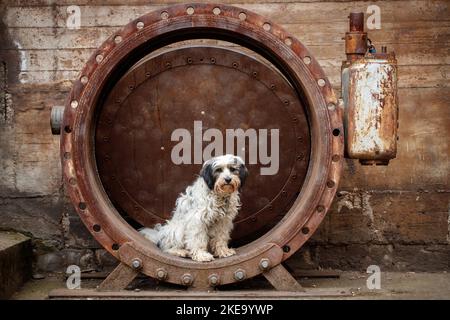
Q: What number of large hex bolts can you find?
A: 6